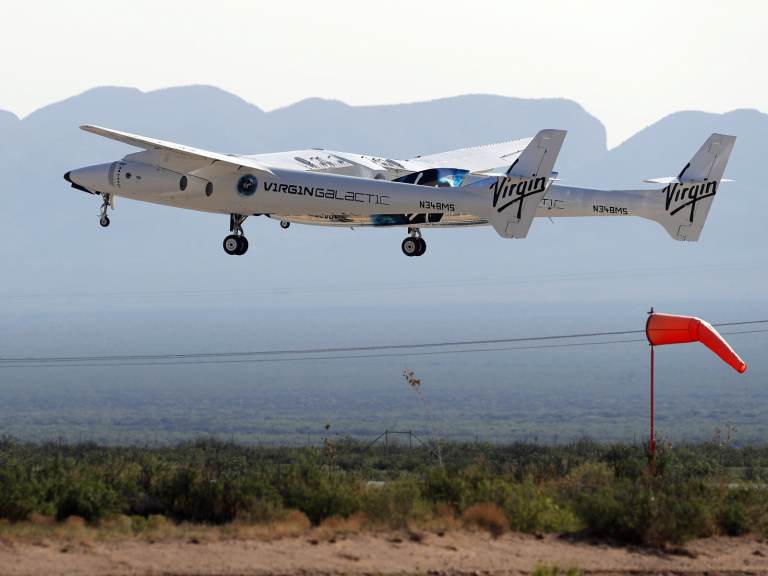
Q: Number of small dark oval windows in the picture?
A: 2